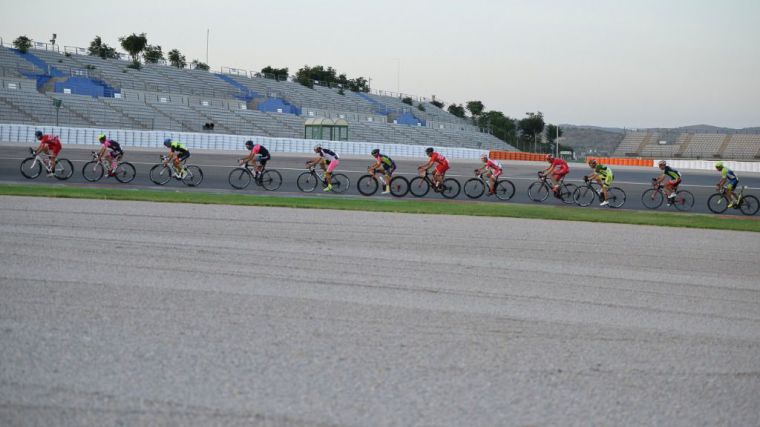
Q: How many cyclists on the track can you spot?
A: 12